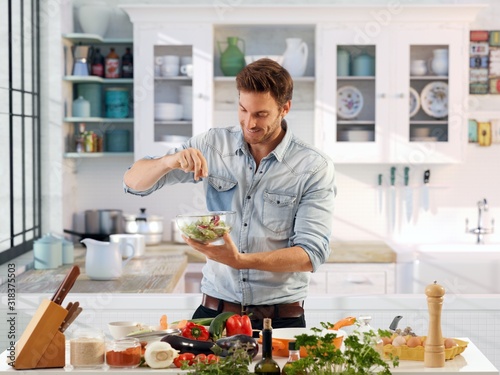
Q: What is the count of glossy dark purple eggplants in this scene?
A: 2